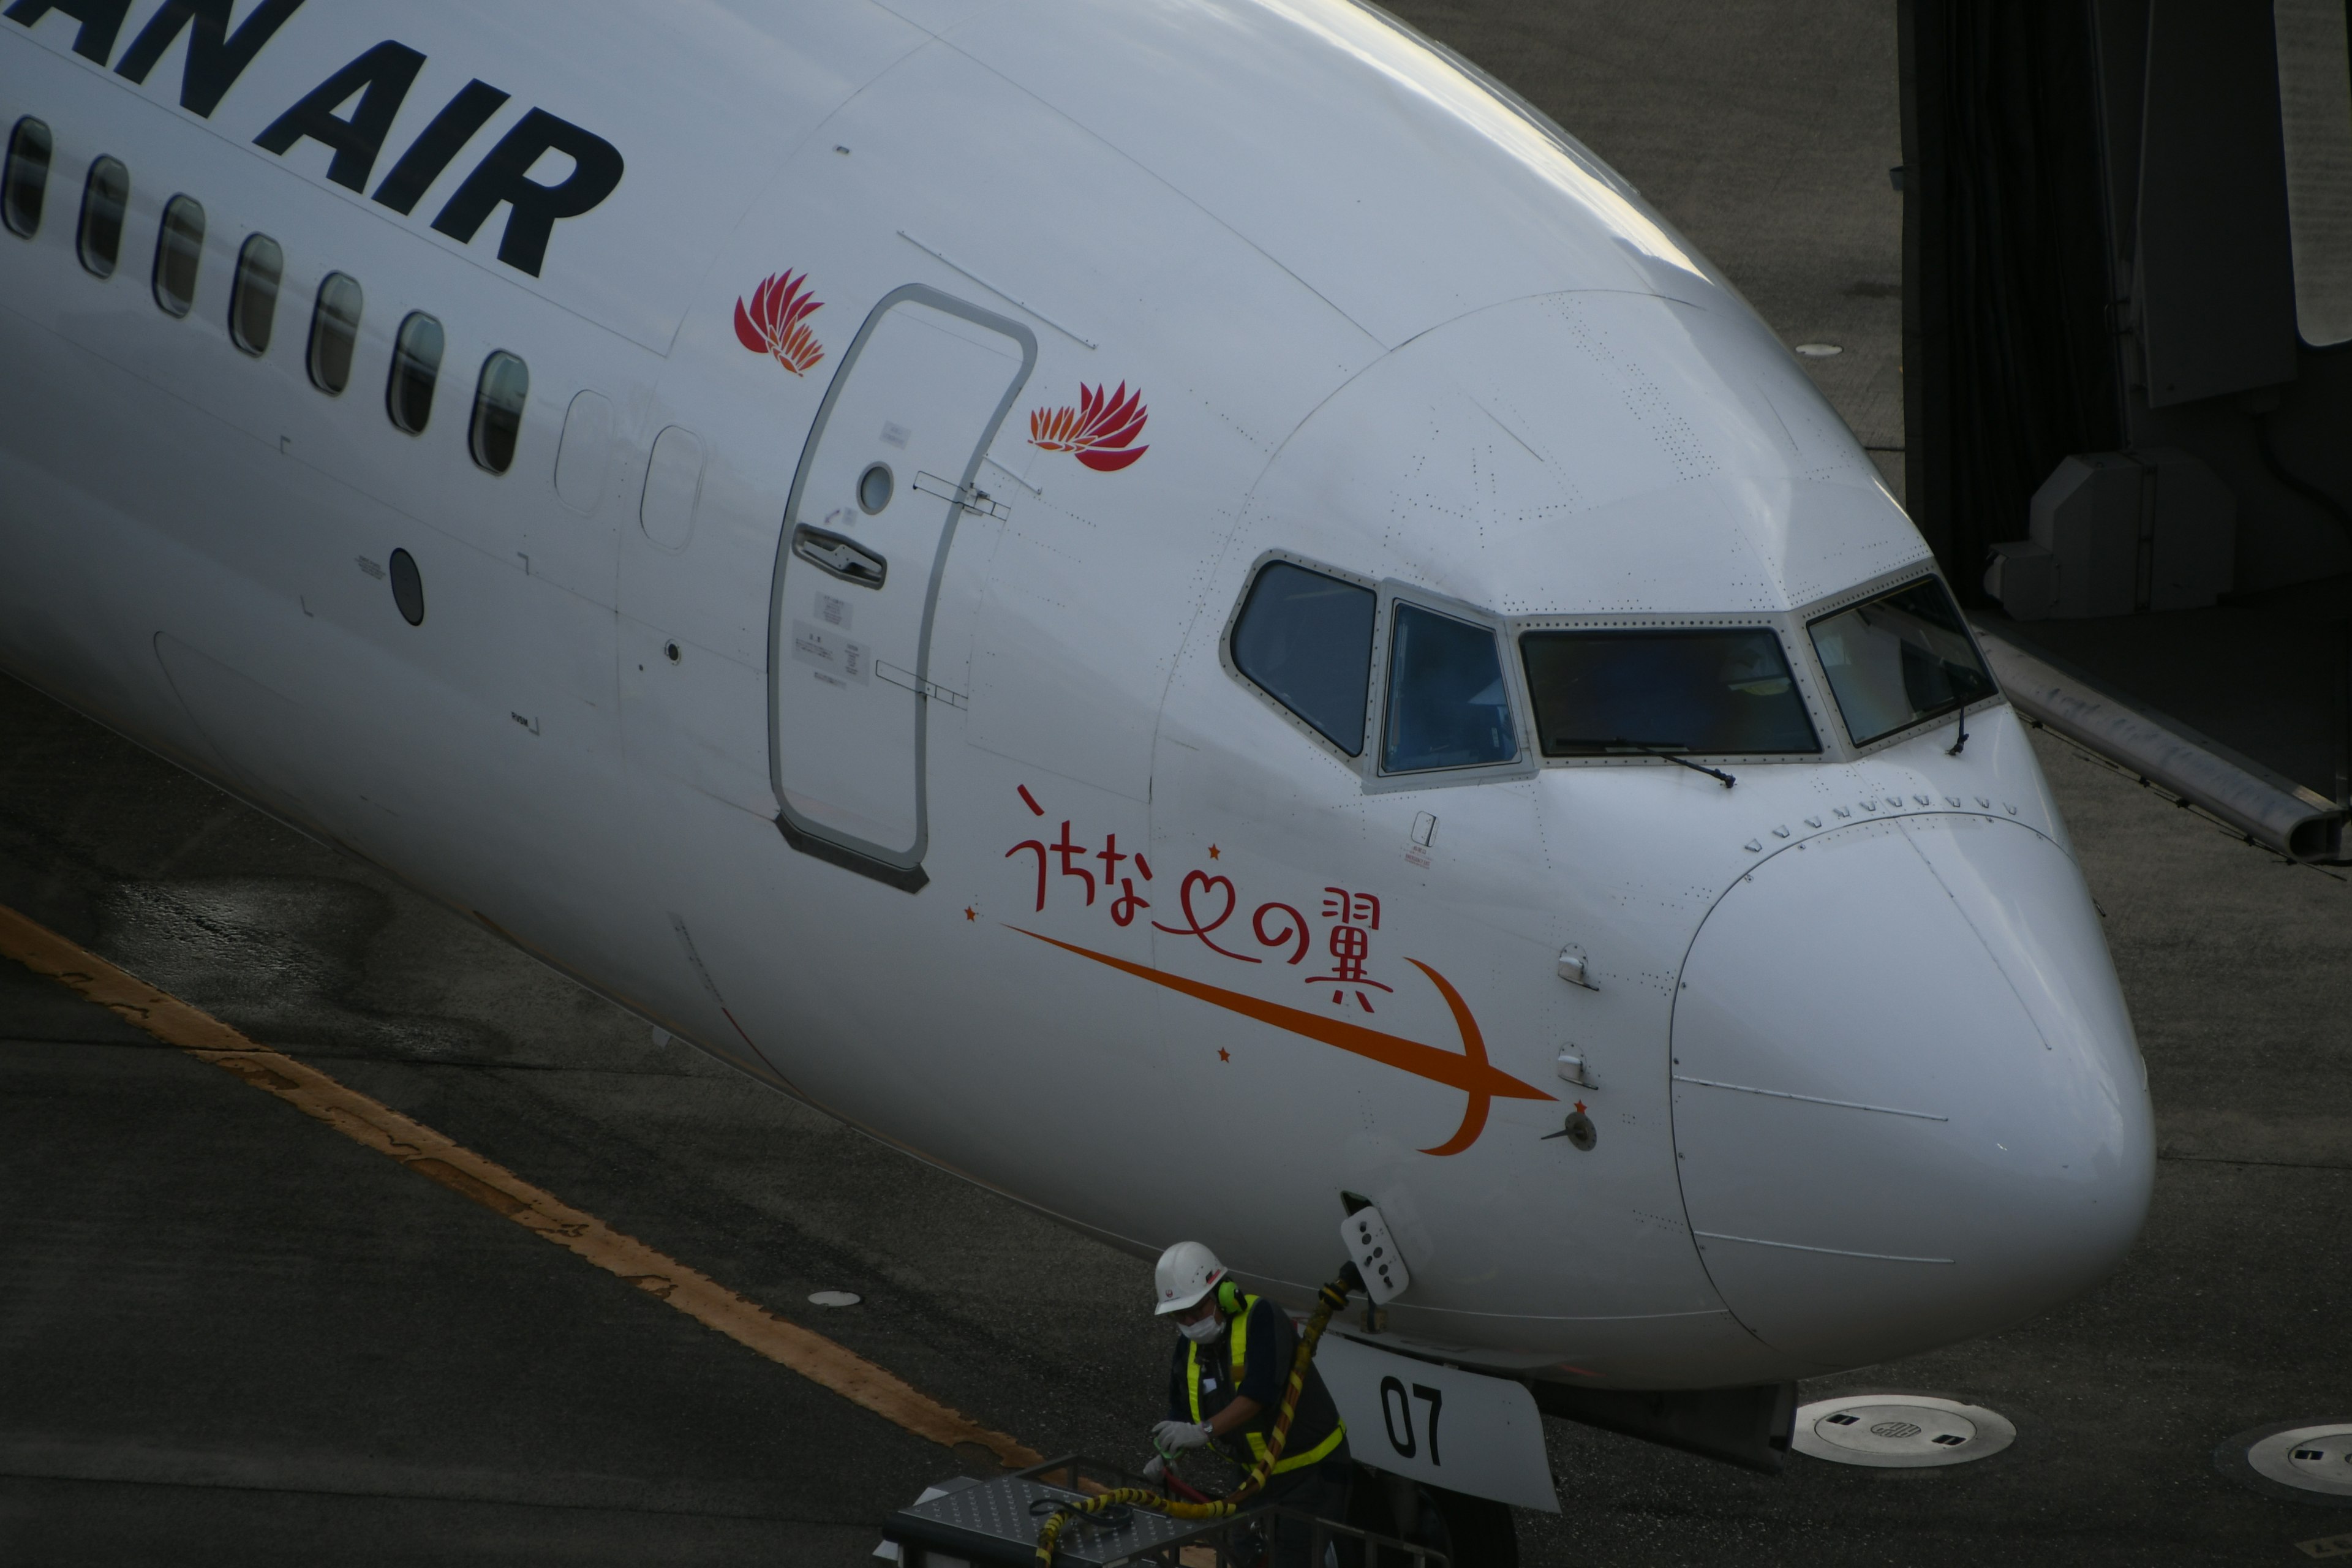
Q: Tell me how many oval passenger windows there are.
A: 7